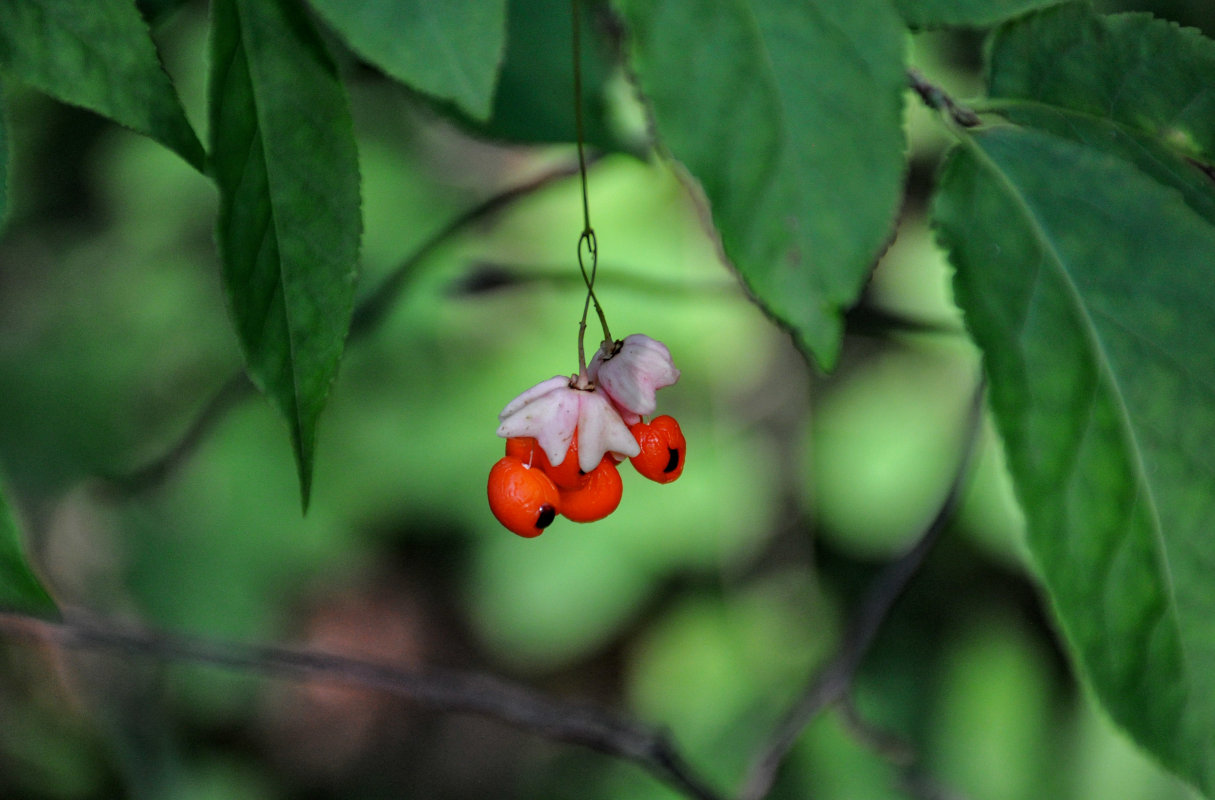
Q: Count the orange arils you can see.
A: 5